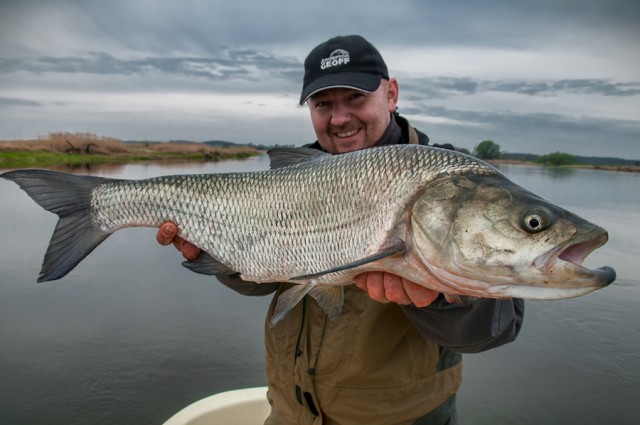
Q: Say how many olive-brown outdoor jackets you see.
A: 1